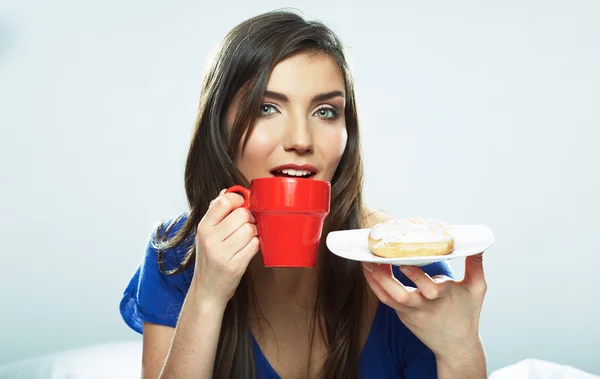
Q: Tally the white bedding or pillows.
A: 2